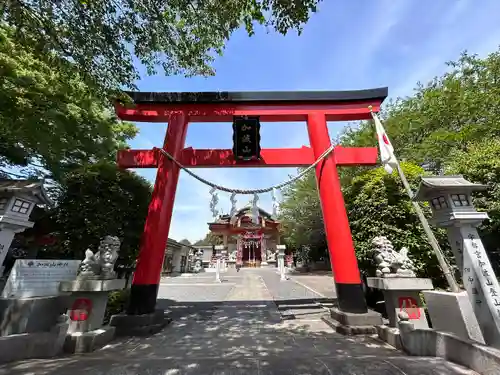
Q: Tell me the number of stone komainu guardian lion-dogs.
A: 2